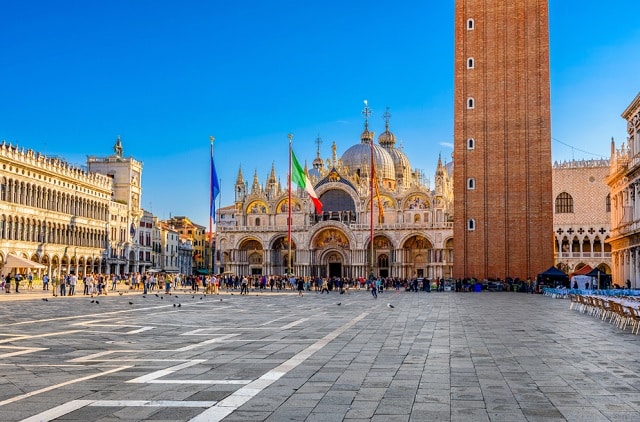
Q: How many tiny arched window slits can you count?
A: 6